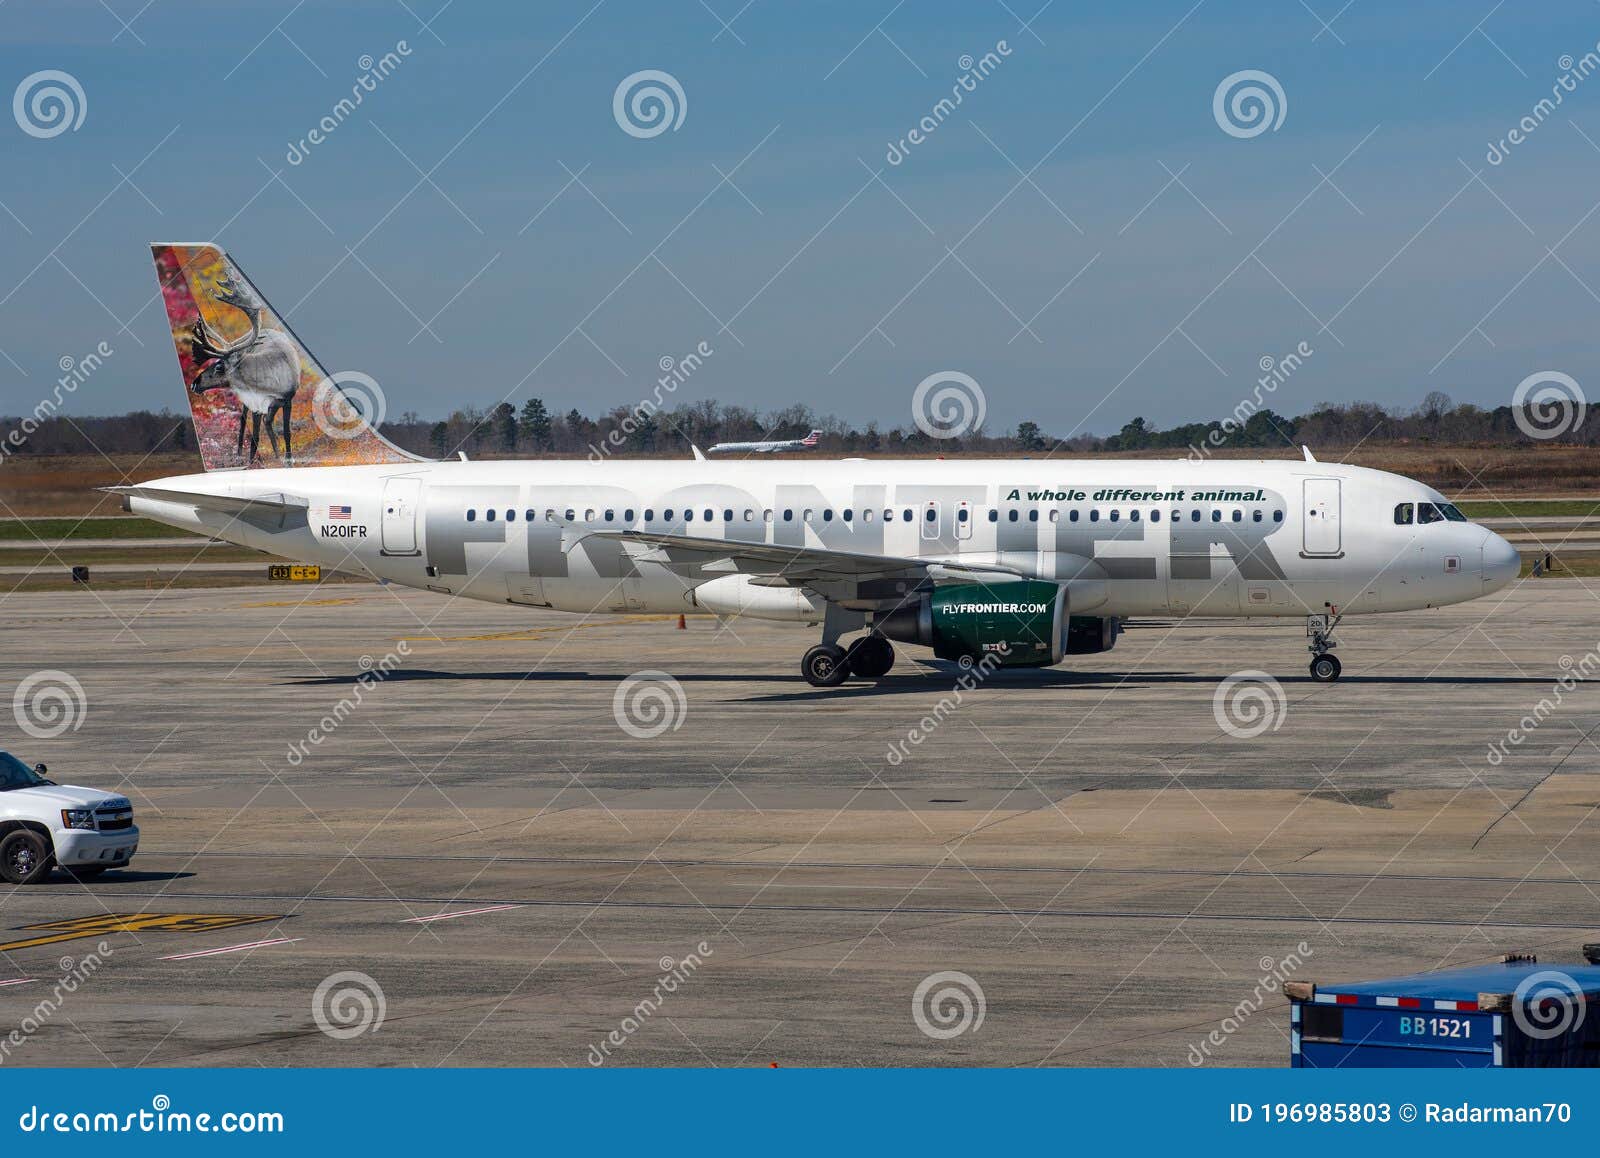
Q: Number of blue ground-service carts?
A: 1